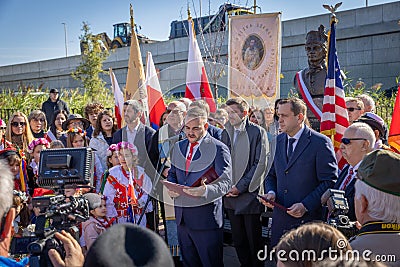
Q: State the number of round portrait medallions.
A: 1